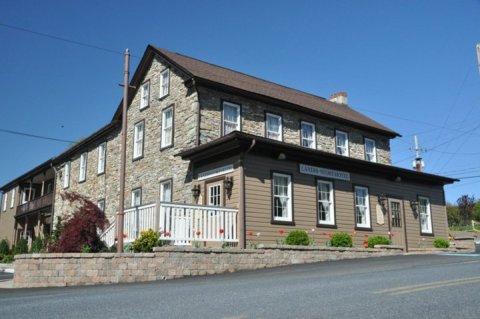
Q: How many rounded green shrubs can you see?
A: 4